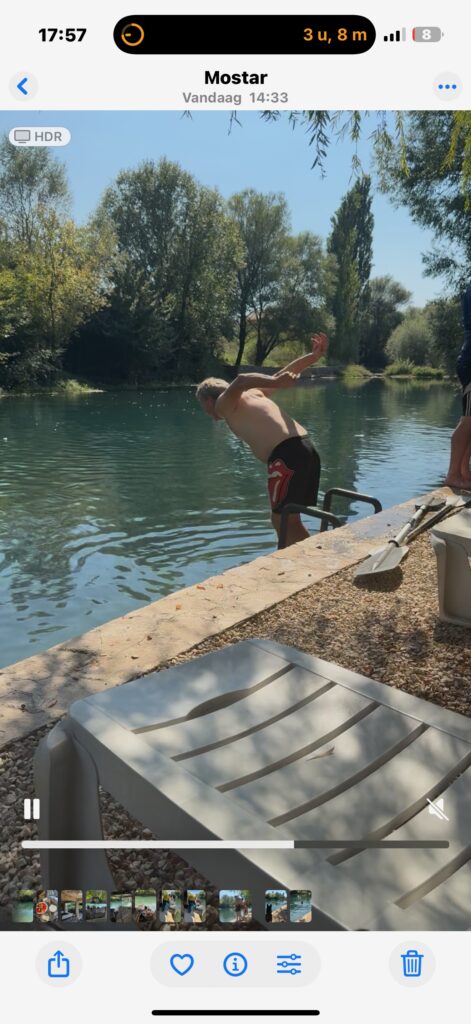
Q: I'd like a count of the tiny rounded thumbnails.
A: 11